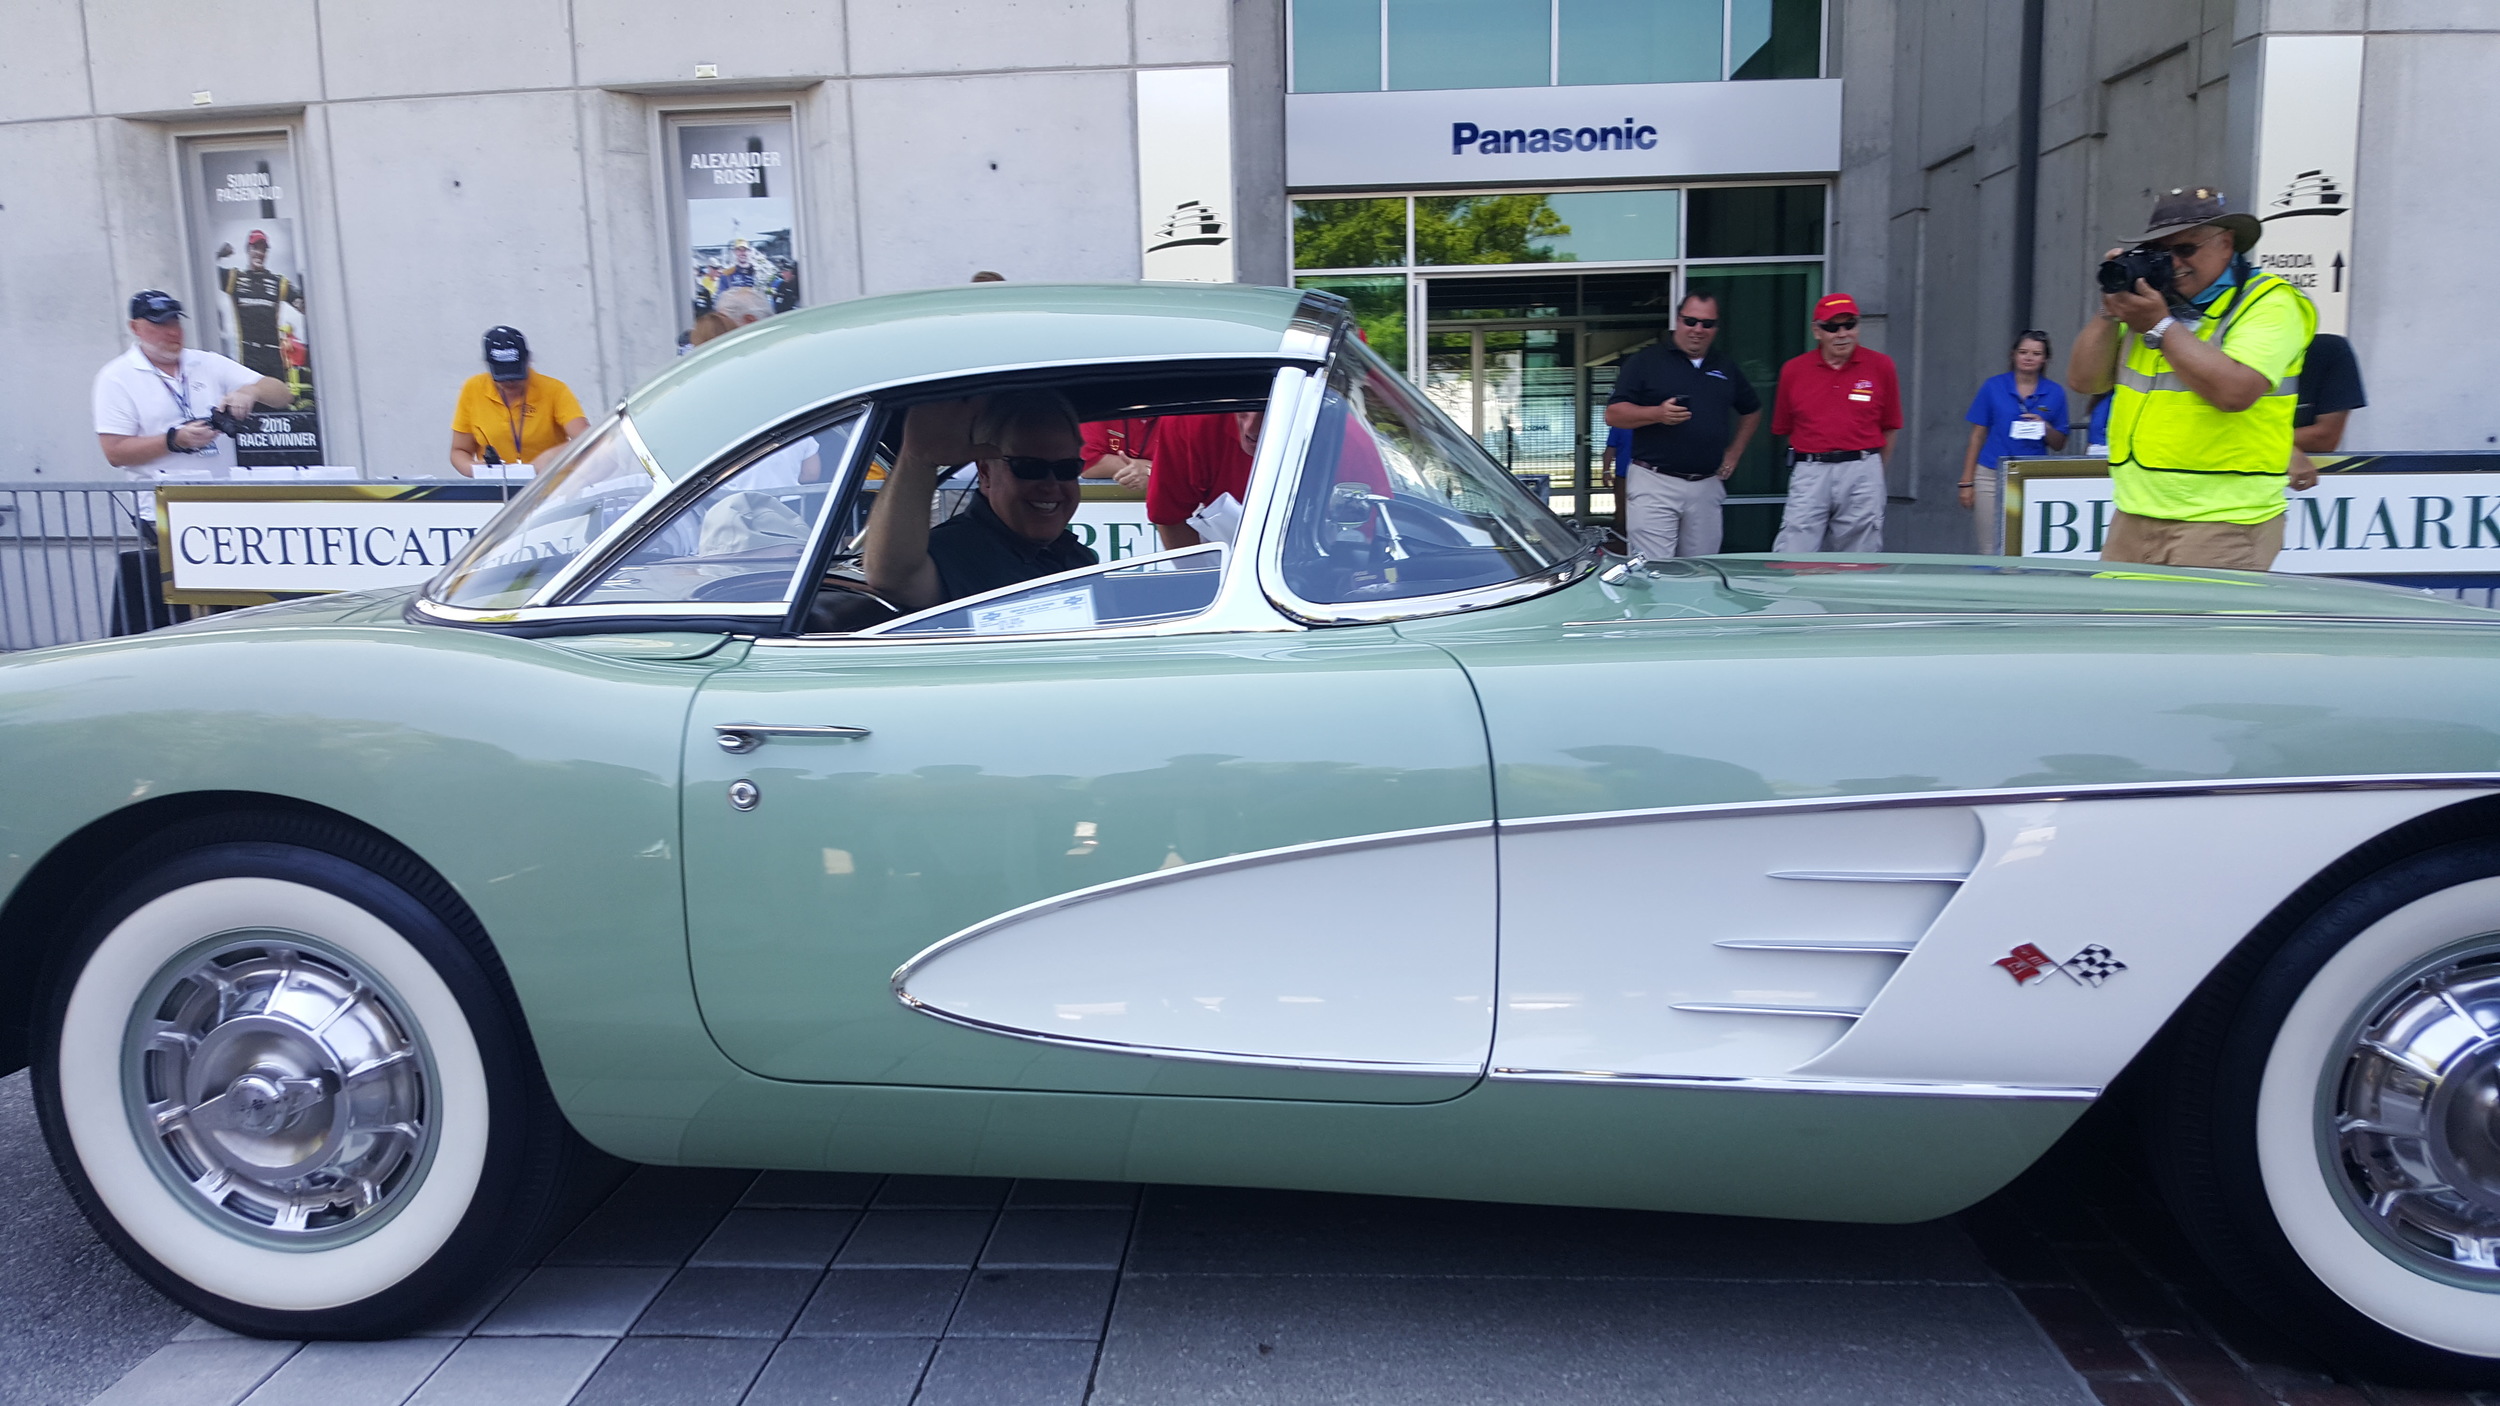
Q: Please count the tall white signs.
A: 2